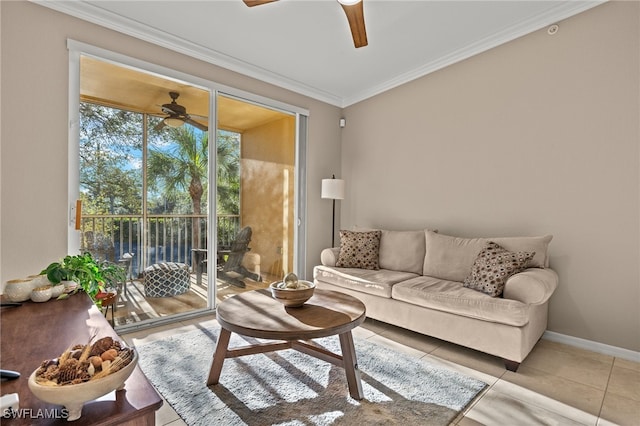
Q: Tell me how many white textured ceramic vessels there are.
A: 4